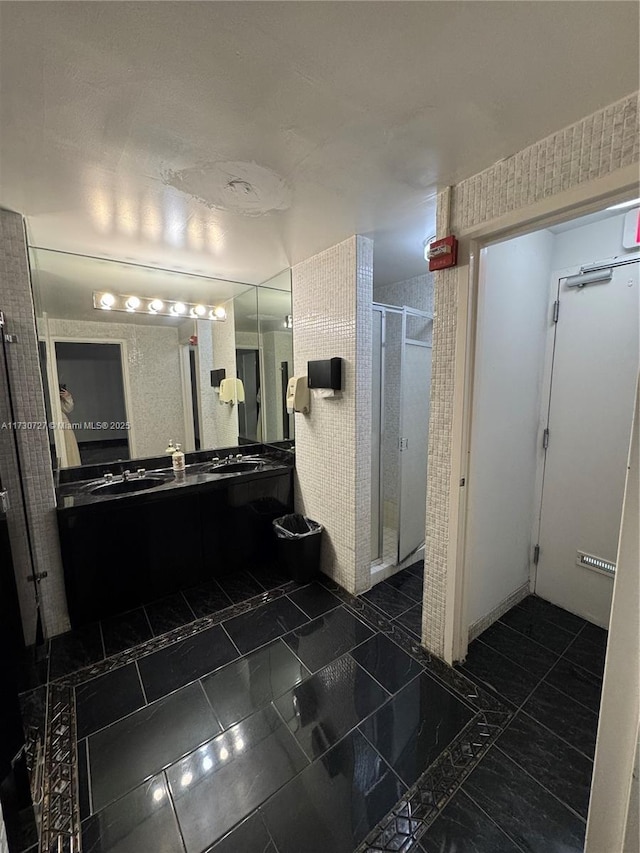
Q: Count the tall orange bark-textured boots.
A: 0